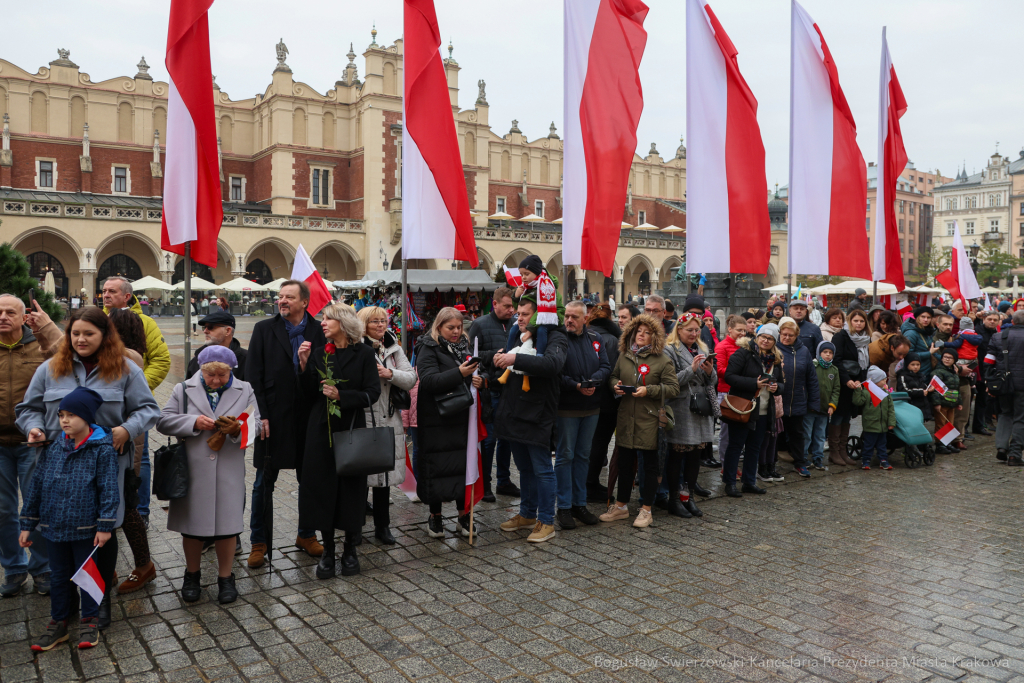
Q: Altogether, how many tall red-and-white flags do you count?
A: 6